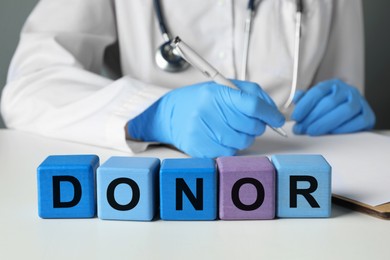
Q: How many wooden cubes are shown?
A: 5